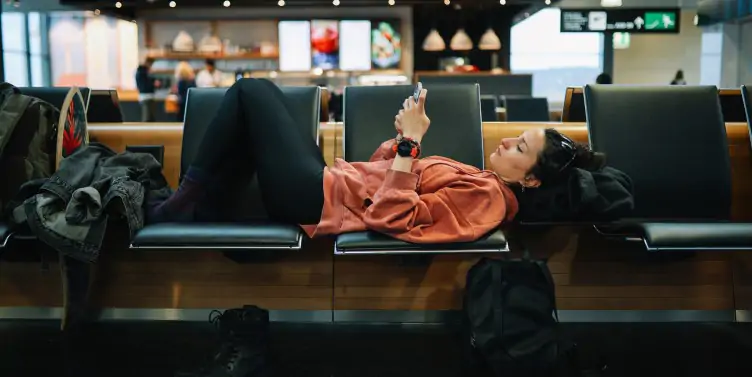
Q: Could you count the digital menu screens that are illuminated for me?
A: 4